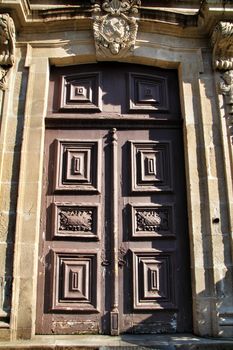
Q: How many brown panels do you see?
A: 8